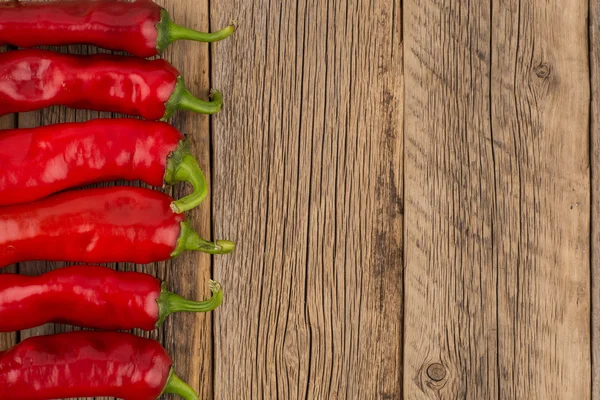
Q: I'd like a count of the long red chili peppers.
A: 6